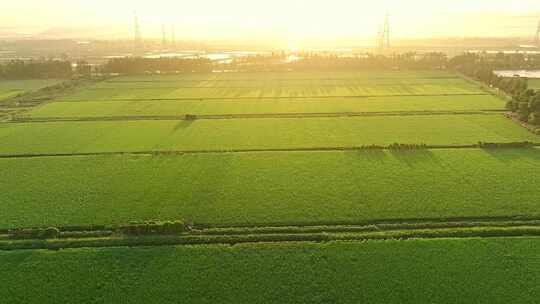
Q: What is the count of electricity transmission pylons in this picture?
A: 6